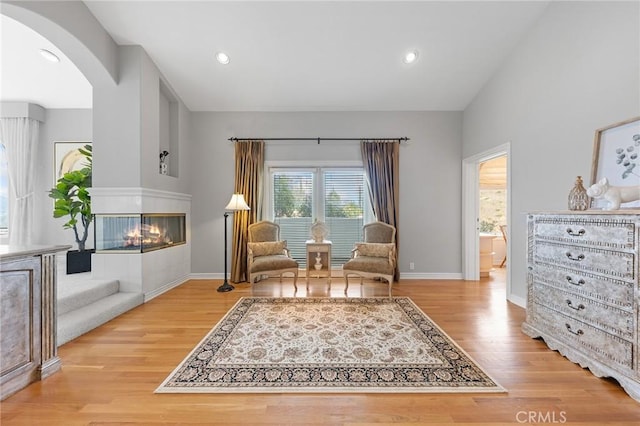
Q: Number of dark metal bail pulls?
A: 5